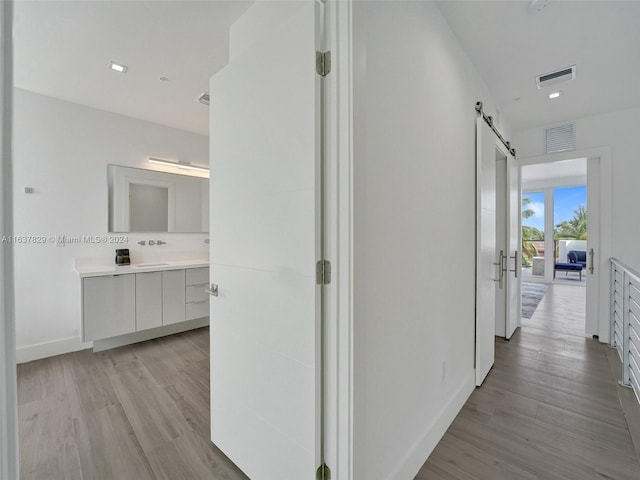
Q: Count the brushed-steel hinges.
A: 3